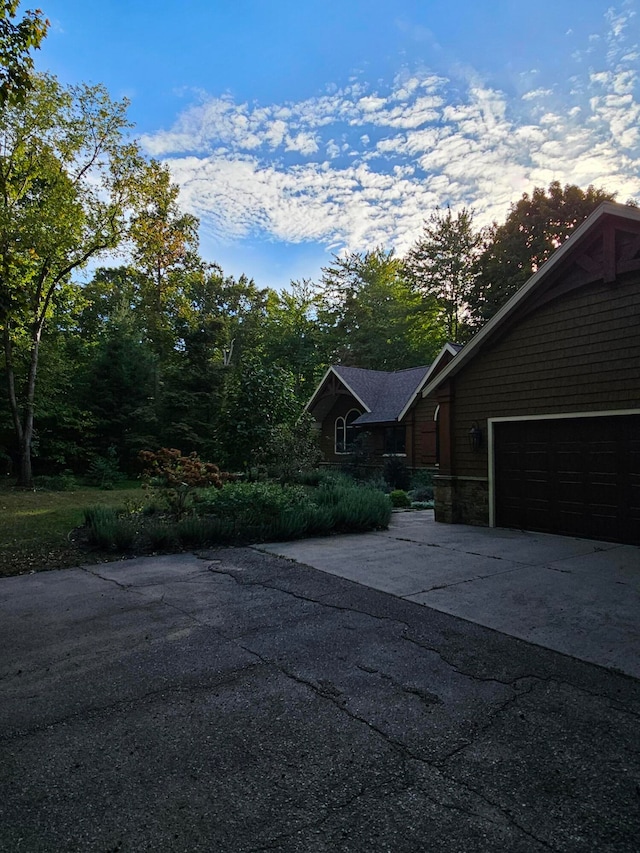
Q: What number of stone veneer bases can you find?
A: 1